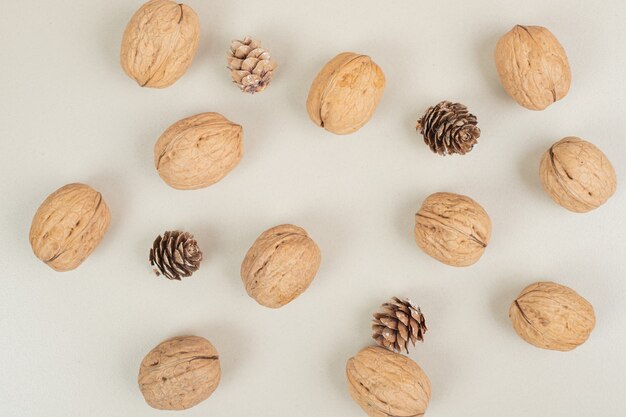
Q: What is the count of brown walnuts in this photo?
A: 11